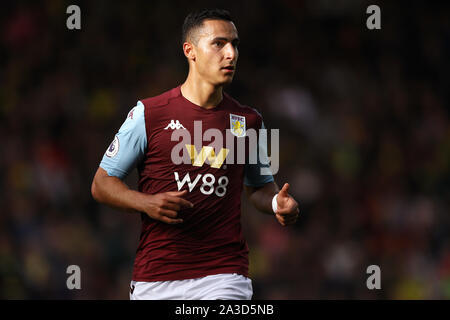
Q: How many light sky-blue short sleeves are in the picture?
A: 2